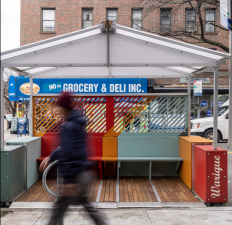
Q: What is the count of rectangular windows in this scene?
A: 7